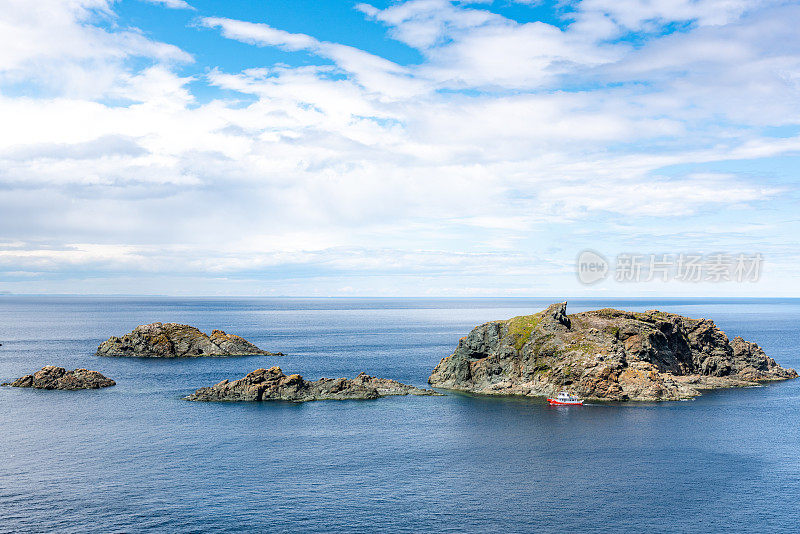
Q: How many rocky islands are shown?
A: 4